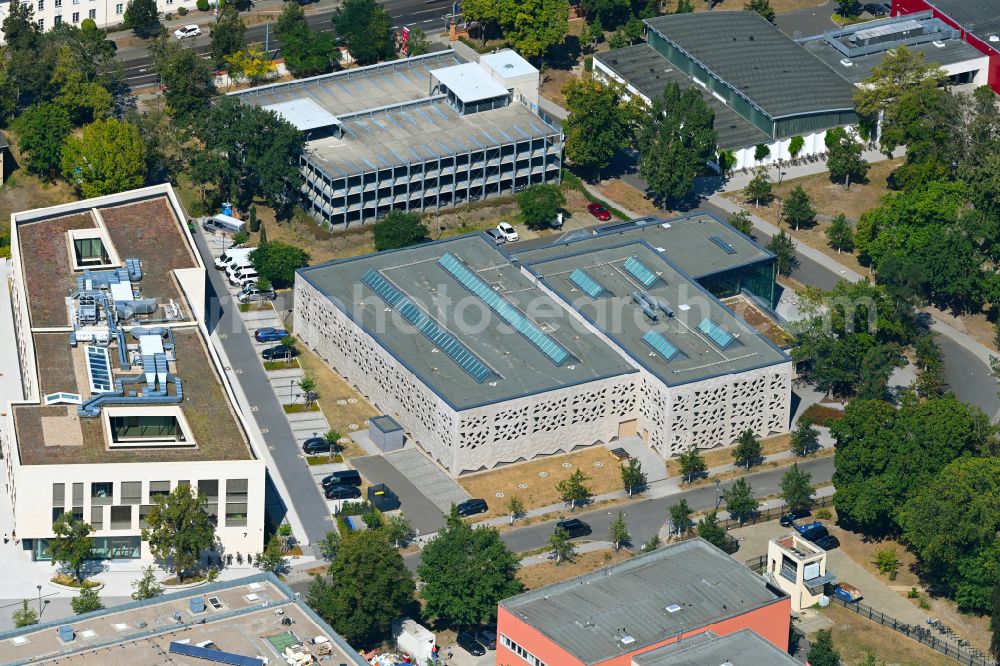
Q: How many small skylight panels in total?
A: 4